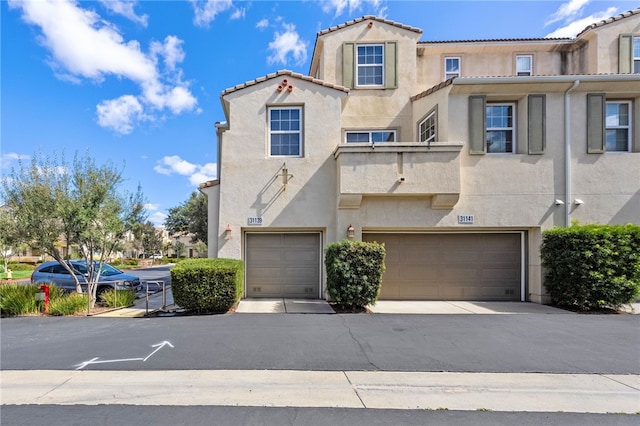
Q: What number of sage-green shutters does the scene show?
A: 6